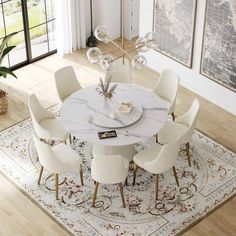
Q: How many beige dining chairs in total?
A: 8